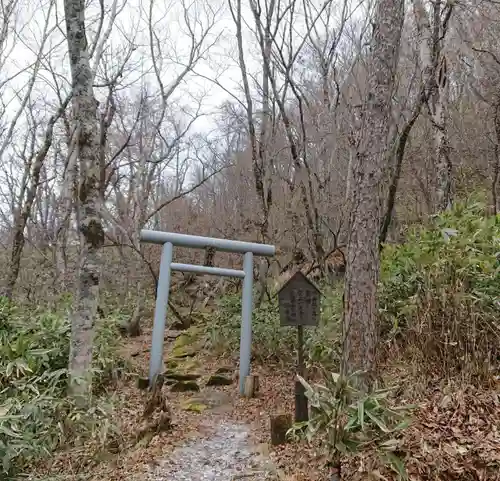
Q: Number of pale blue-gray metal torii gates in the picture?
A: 1